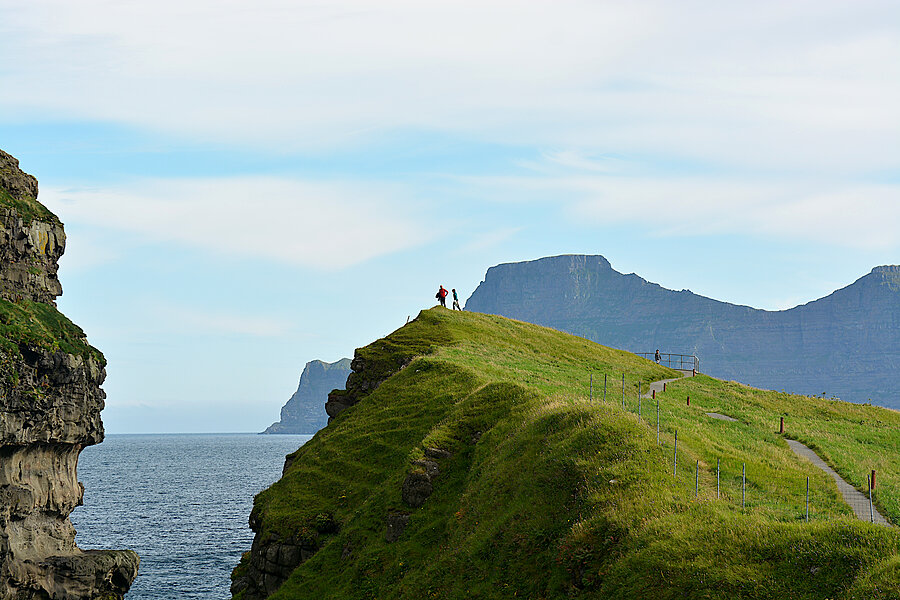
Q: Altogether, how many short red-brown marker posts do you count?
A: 6